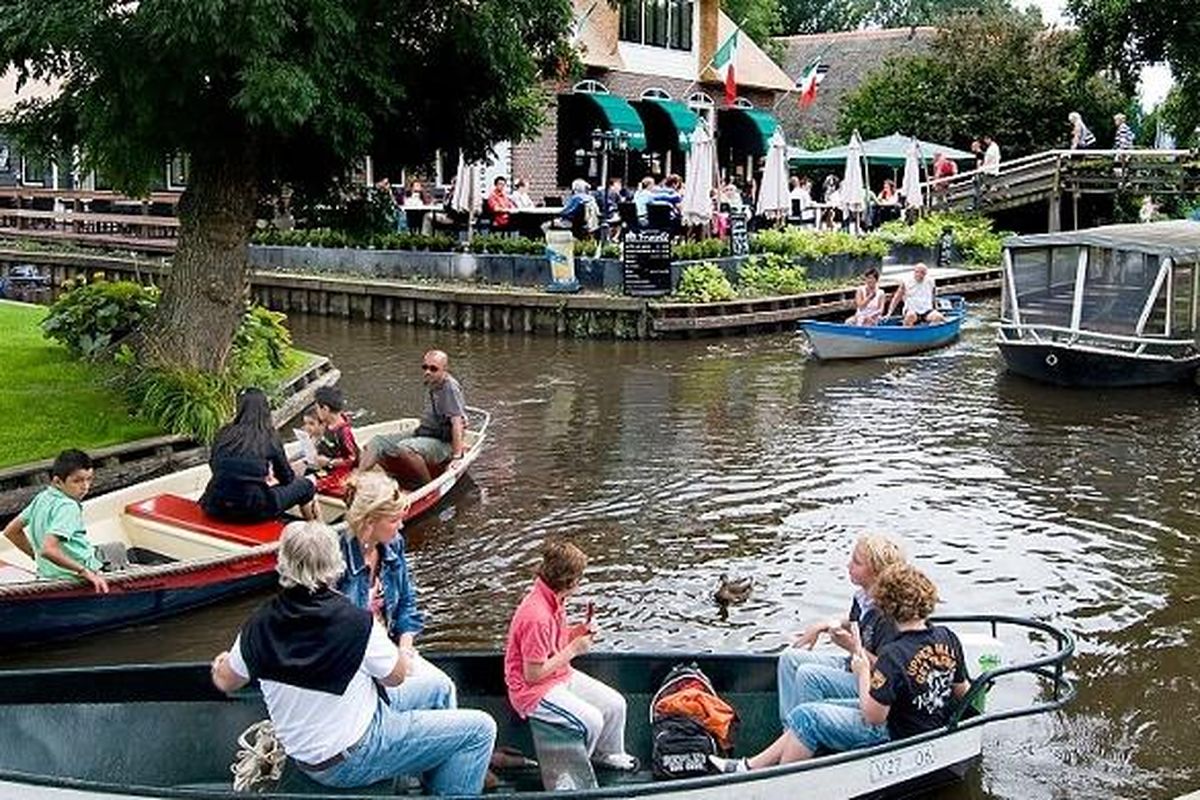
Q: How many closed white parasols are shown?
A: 5